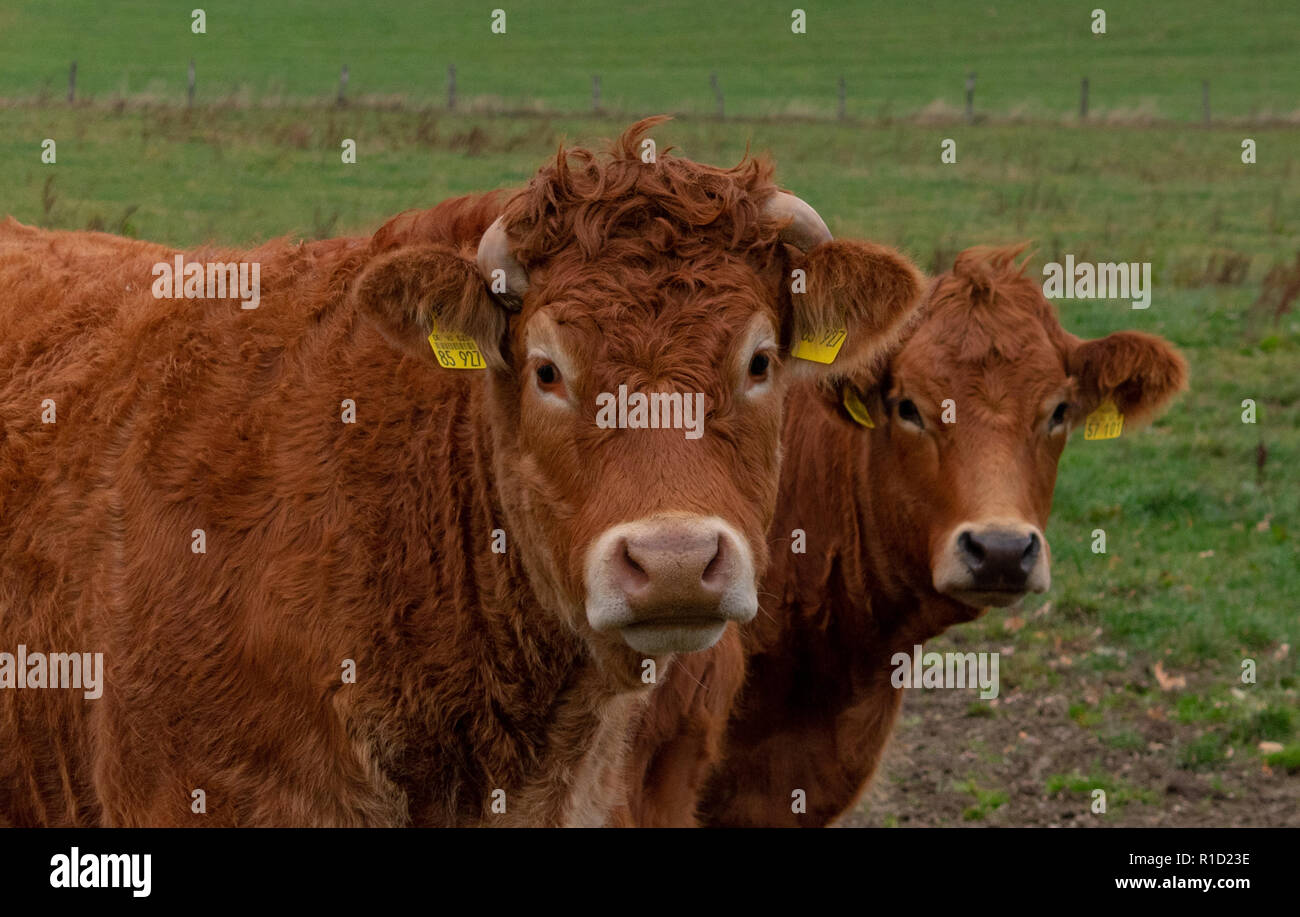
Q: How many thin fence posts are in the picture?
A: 10